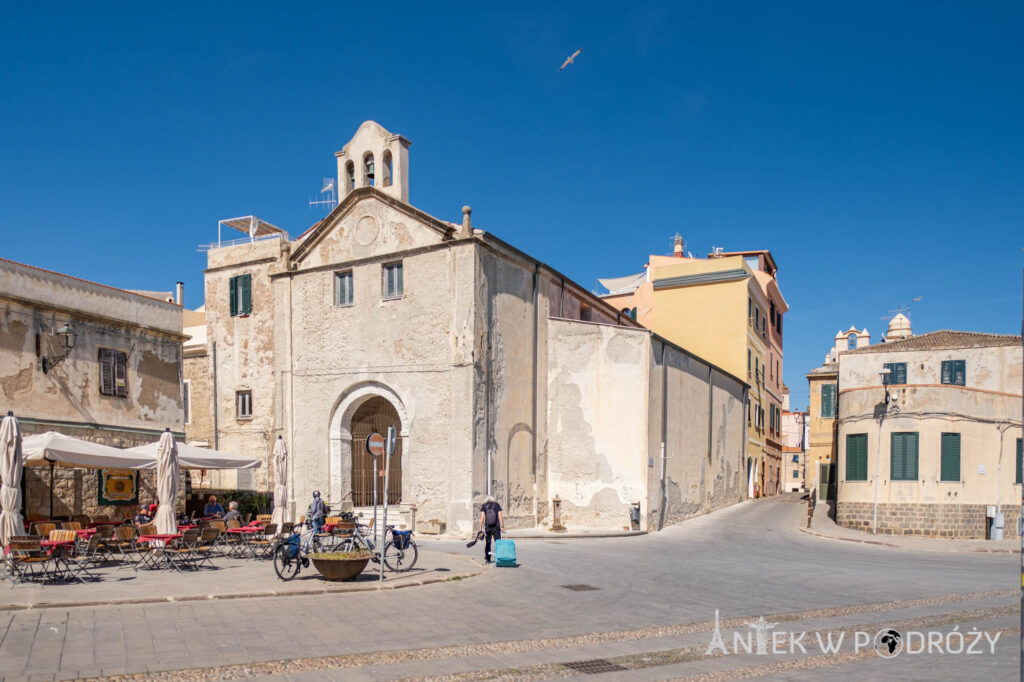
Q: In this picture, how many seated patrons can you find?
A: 3